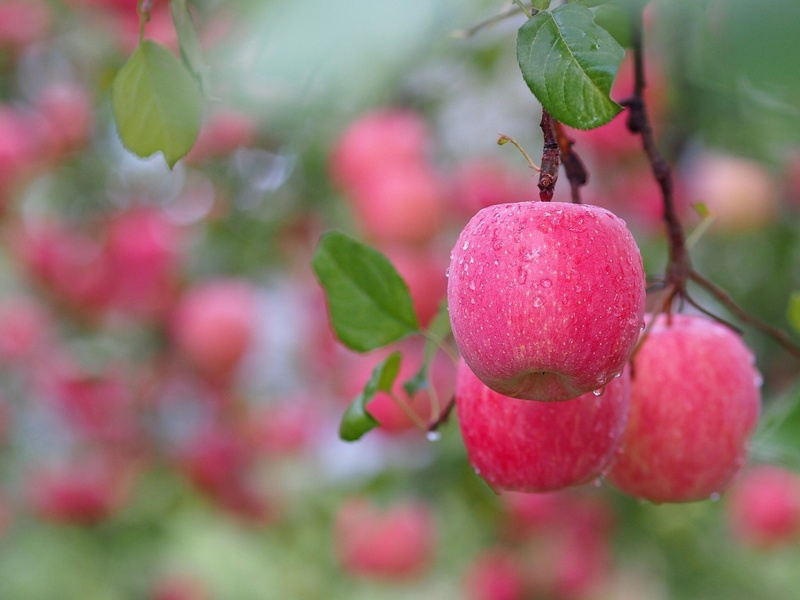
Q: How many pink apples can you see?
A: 3